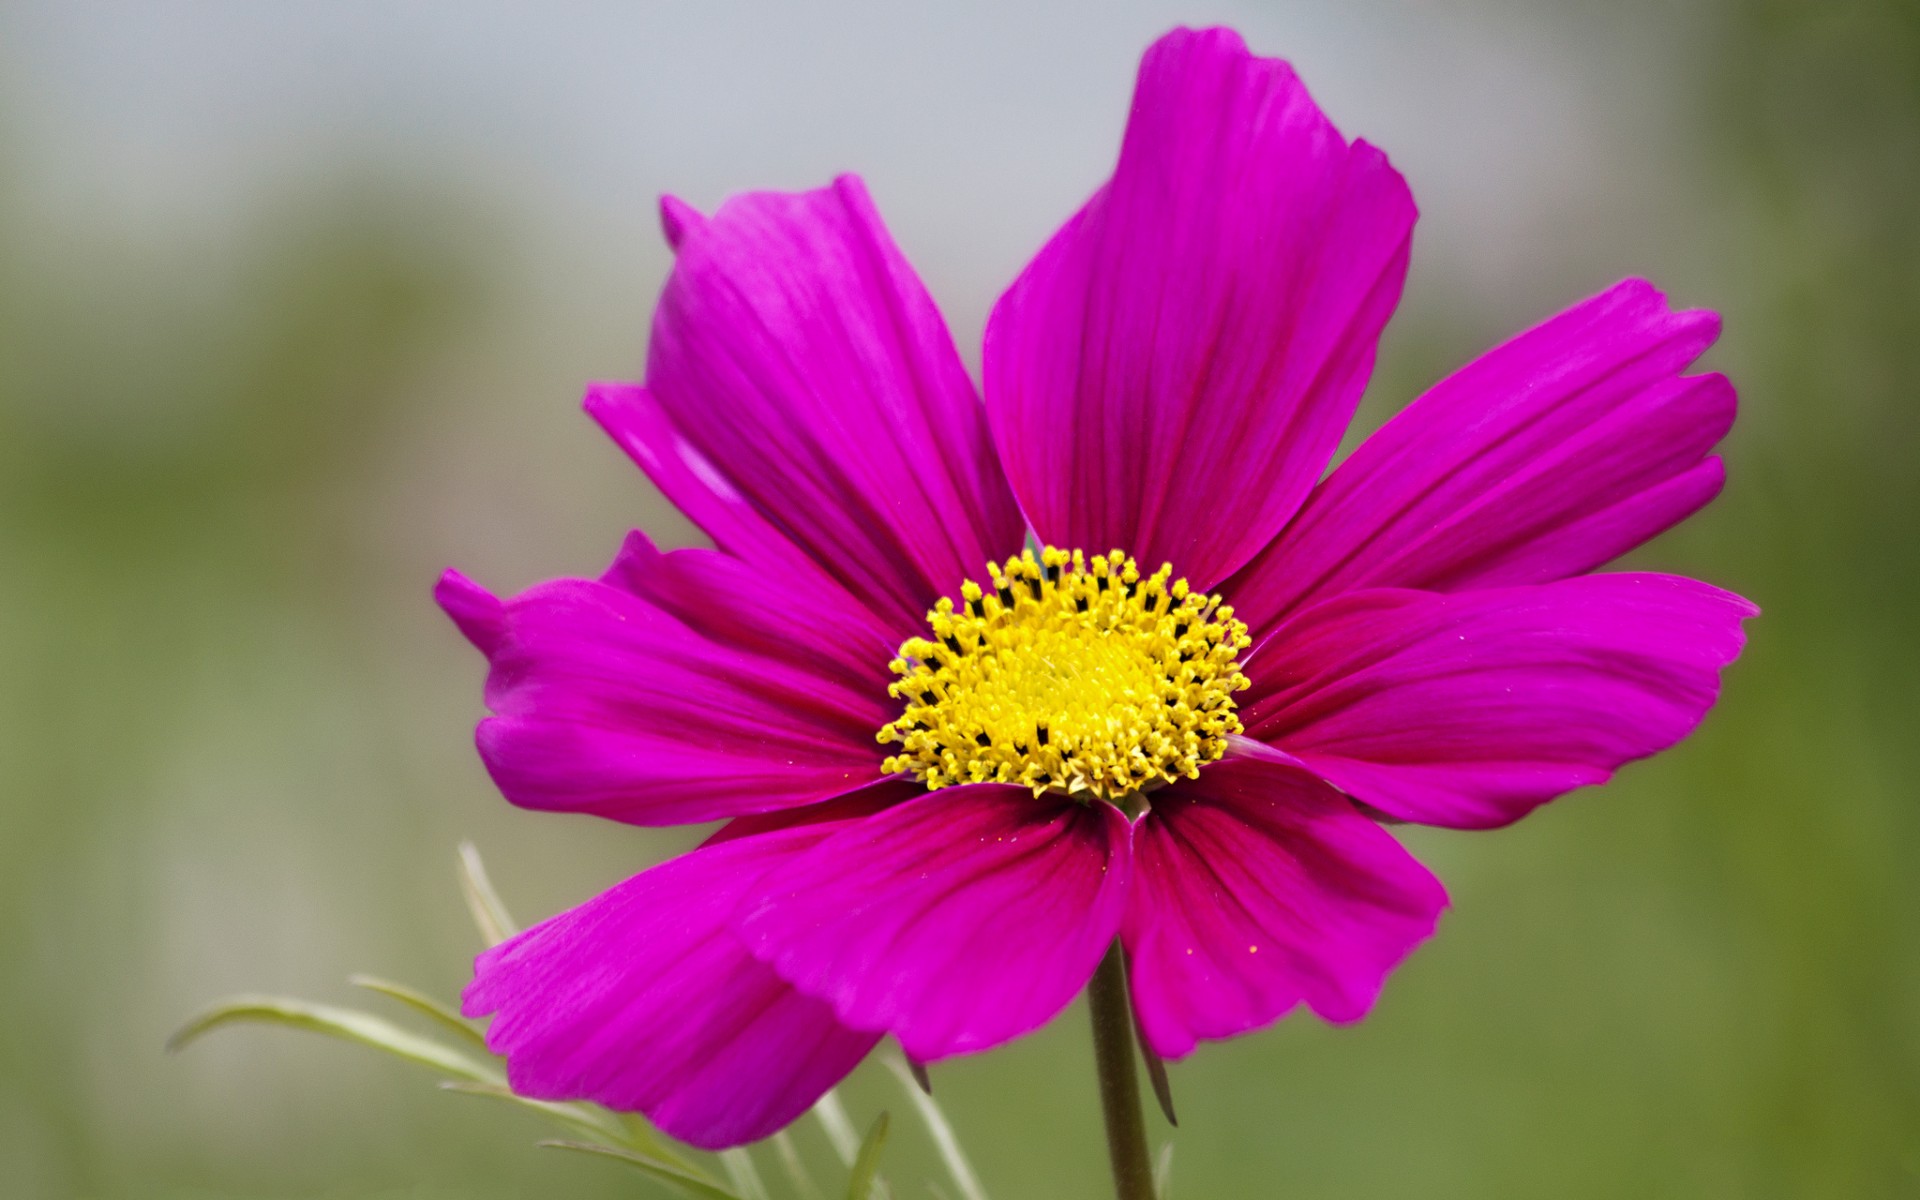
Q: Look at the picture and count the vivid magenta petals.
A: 8